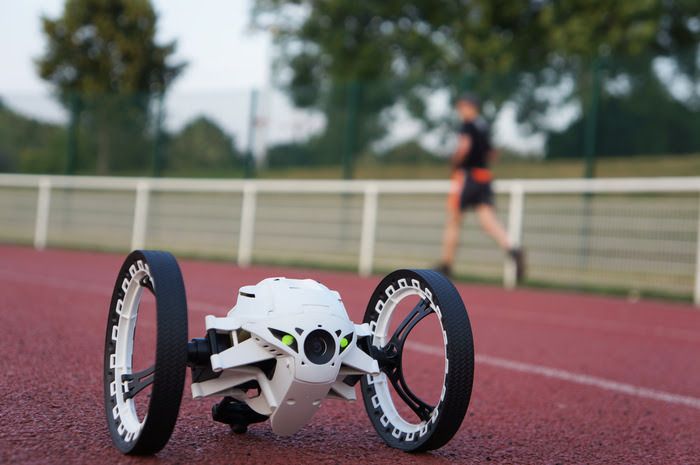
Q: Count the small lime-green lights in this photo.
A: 2